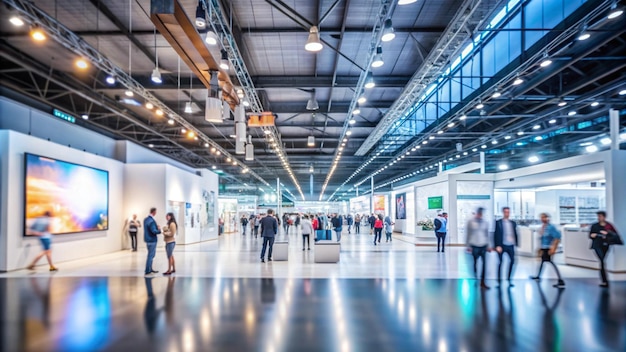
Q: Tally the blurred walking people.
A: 5